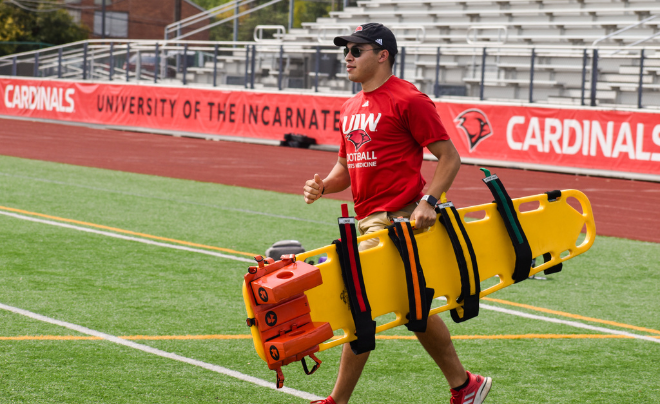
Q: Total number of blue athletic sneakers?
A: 0